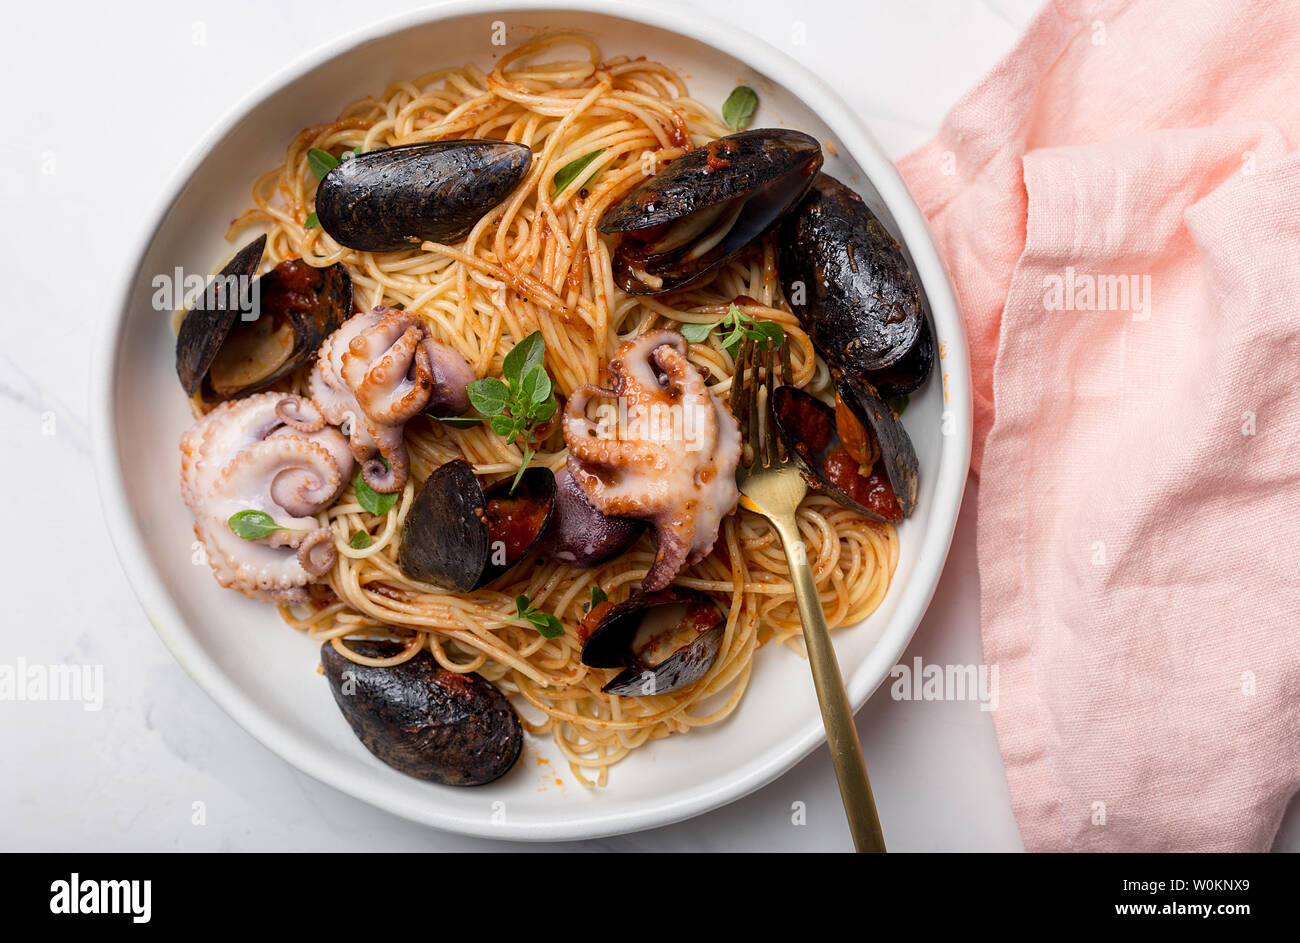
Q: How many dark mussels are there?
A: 8